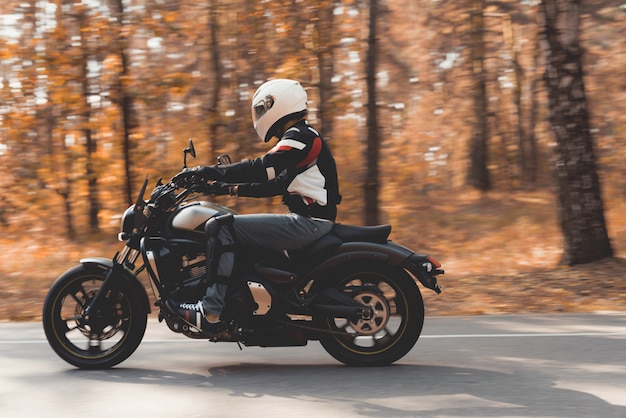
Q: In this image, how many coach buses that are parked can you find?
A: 0